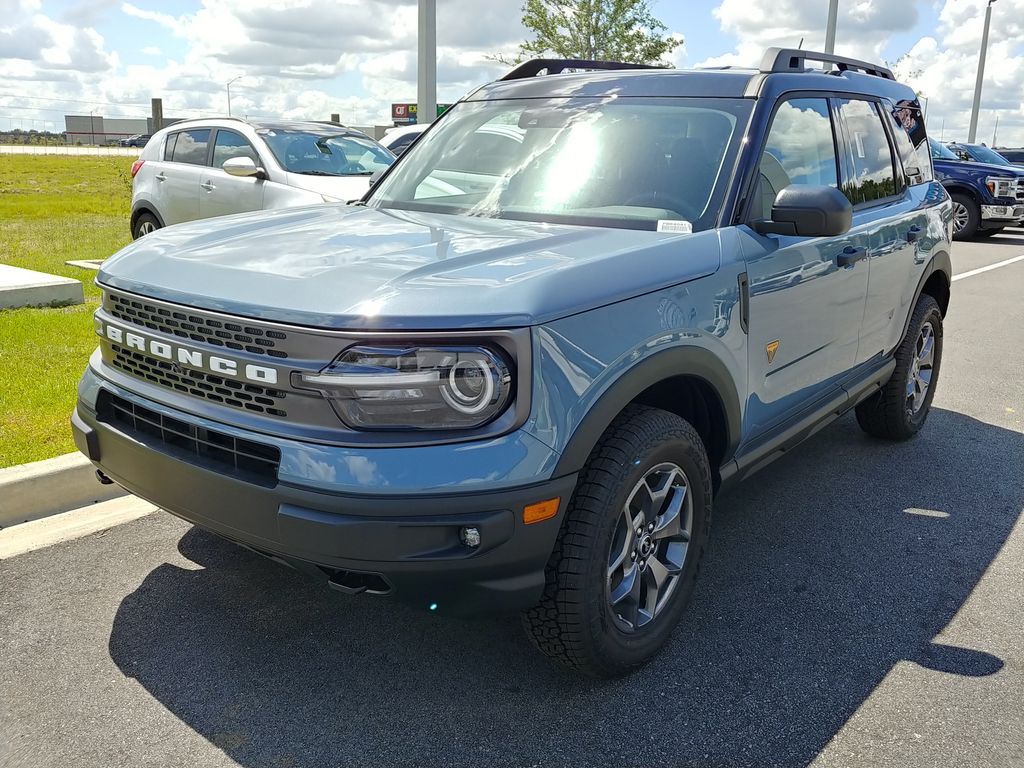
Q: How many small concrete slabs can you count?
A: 2